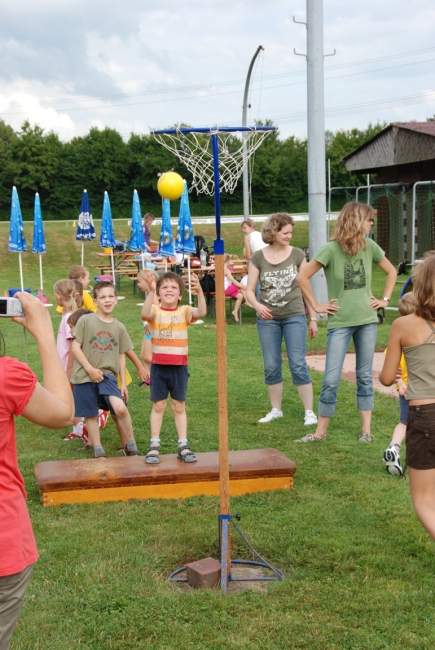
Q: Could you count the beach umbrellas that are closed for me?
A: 7